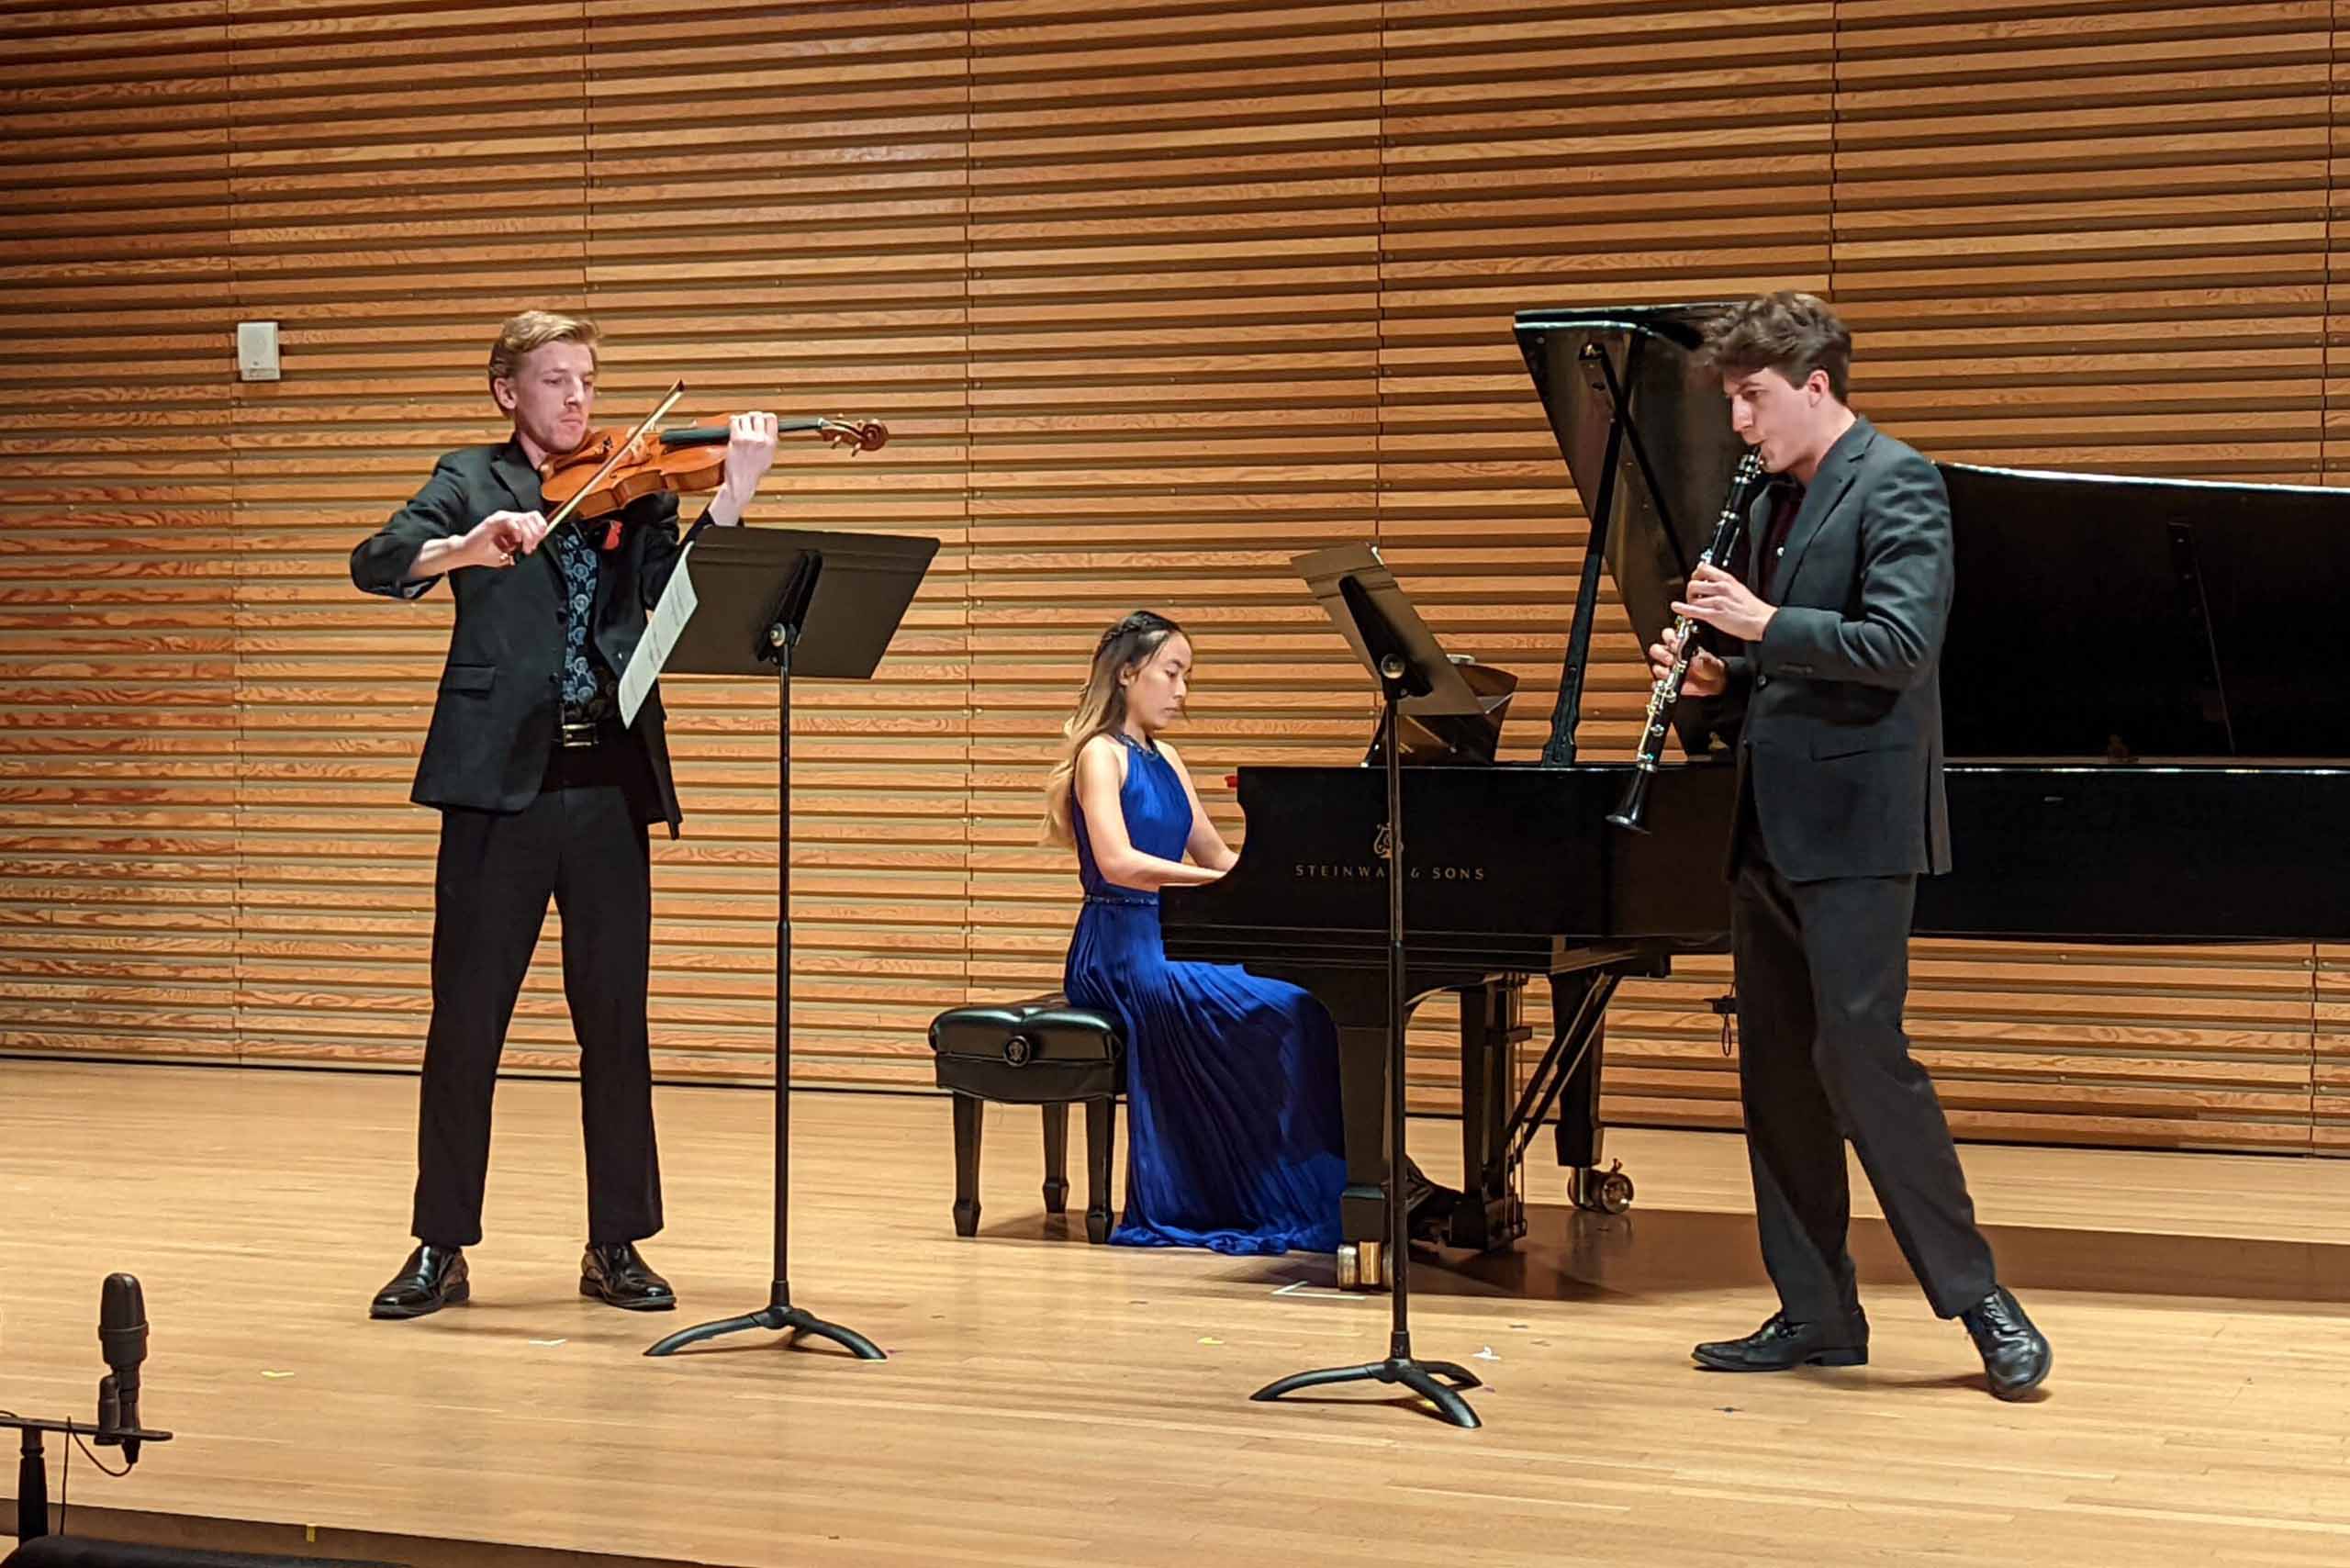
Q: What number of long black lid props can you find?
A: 1